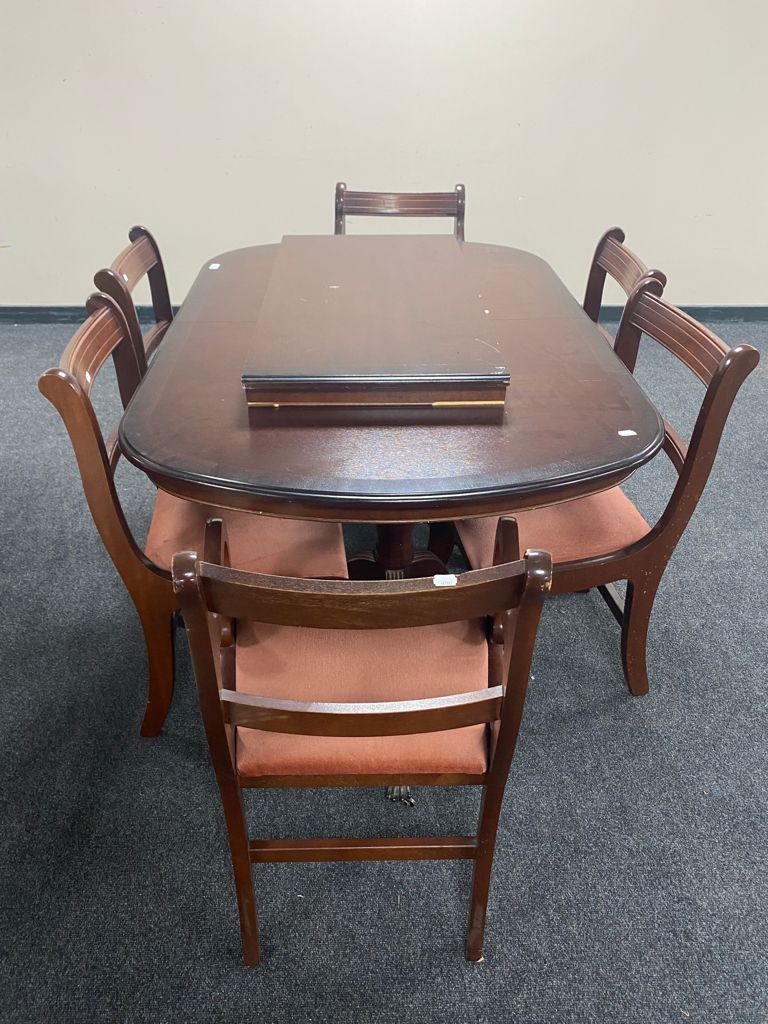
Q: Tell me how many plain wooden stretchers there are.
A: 2